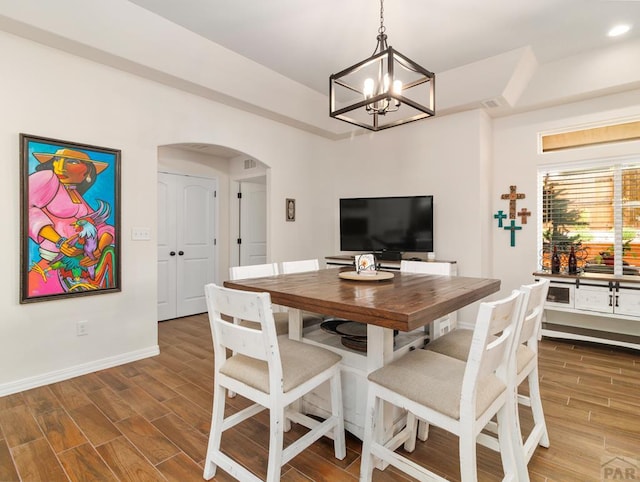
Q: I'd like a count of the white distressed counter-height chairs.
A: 6